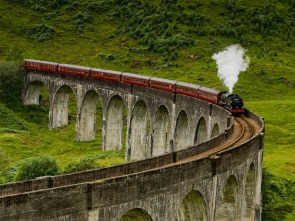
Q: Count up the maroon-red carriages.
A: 7